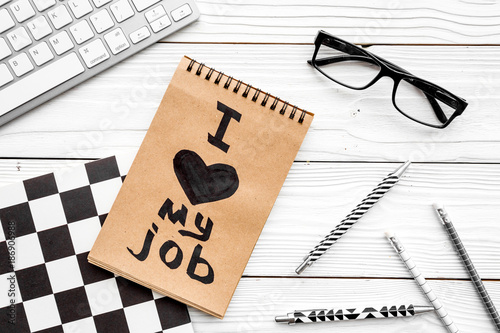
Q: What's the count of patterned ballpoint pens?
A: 2